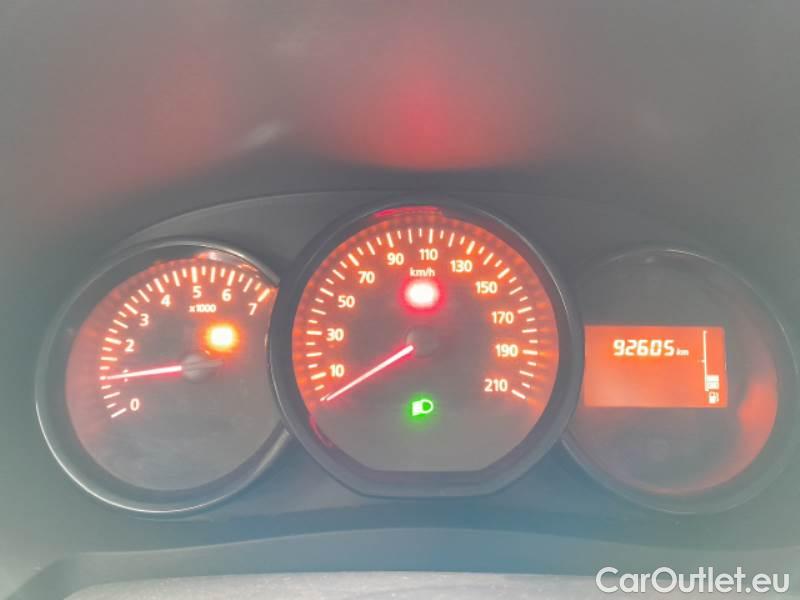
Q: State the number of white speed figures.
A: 11